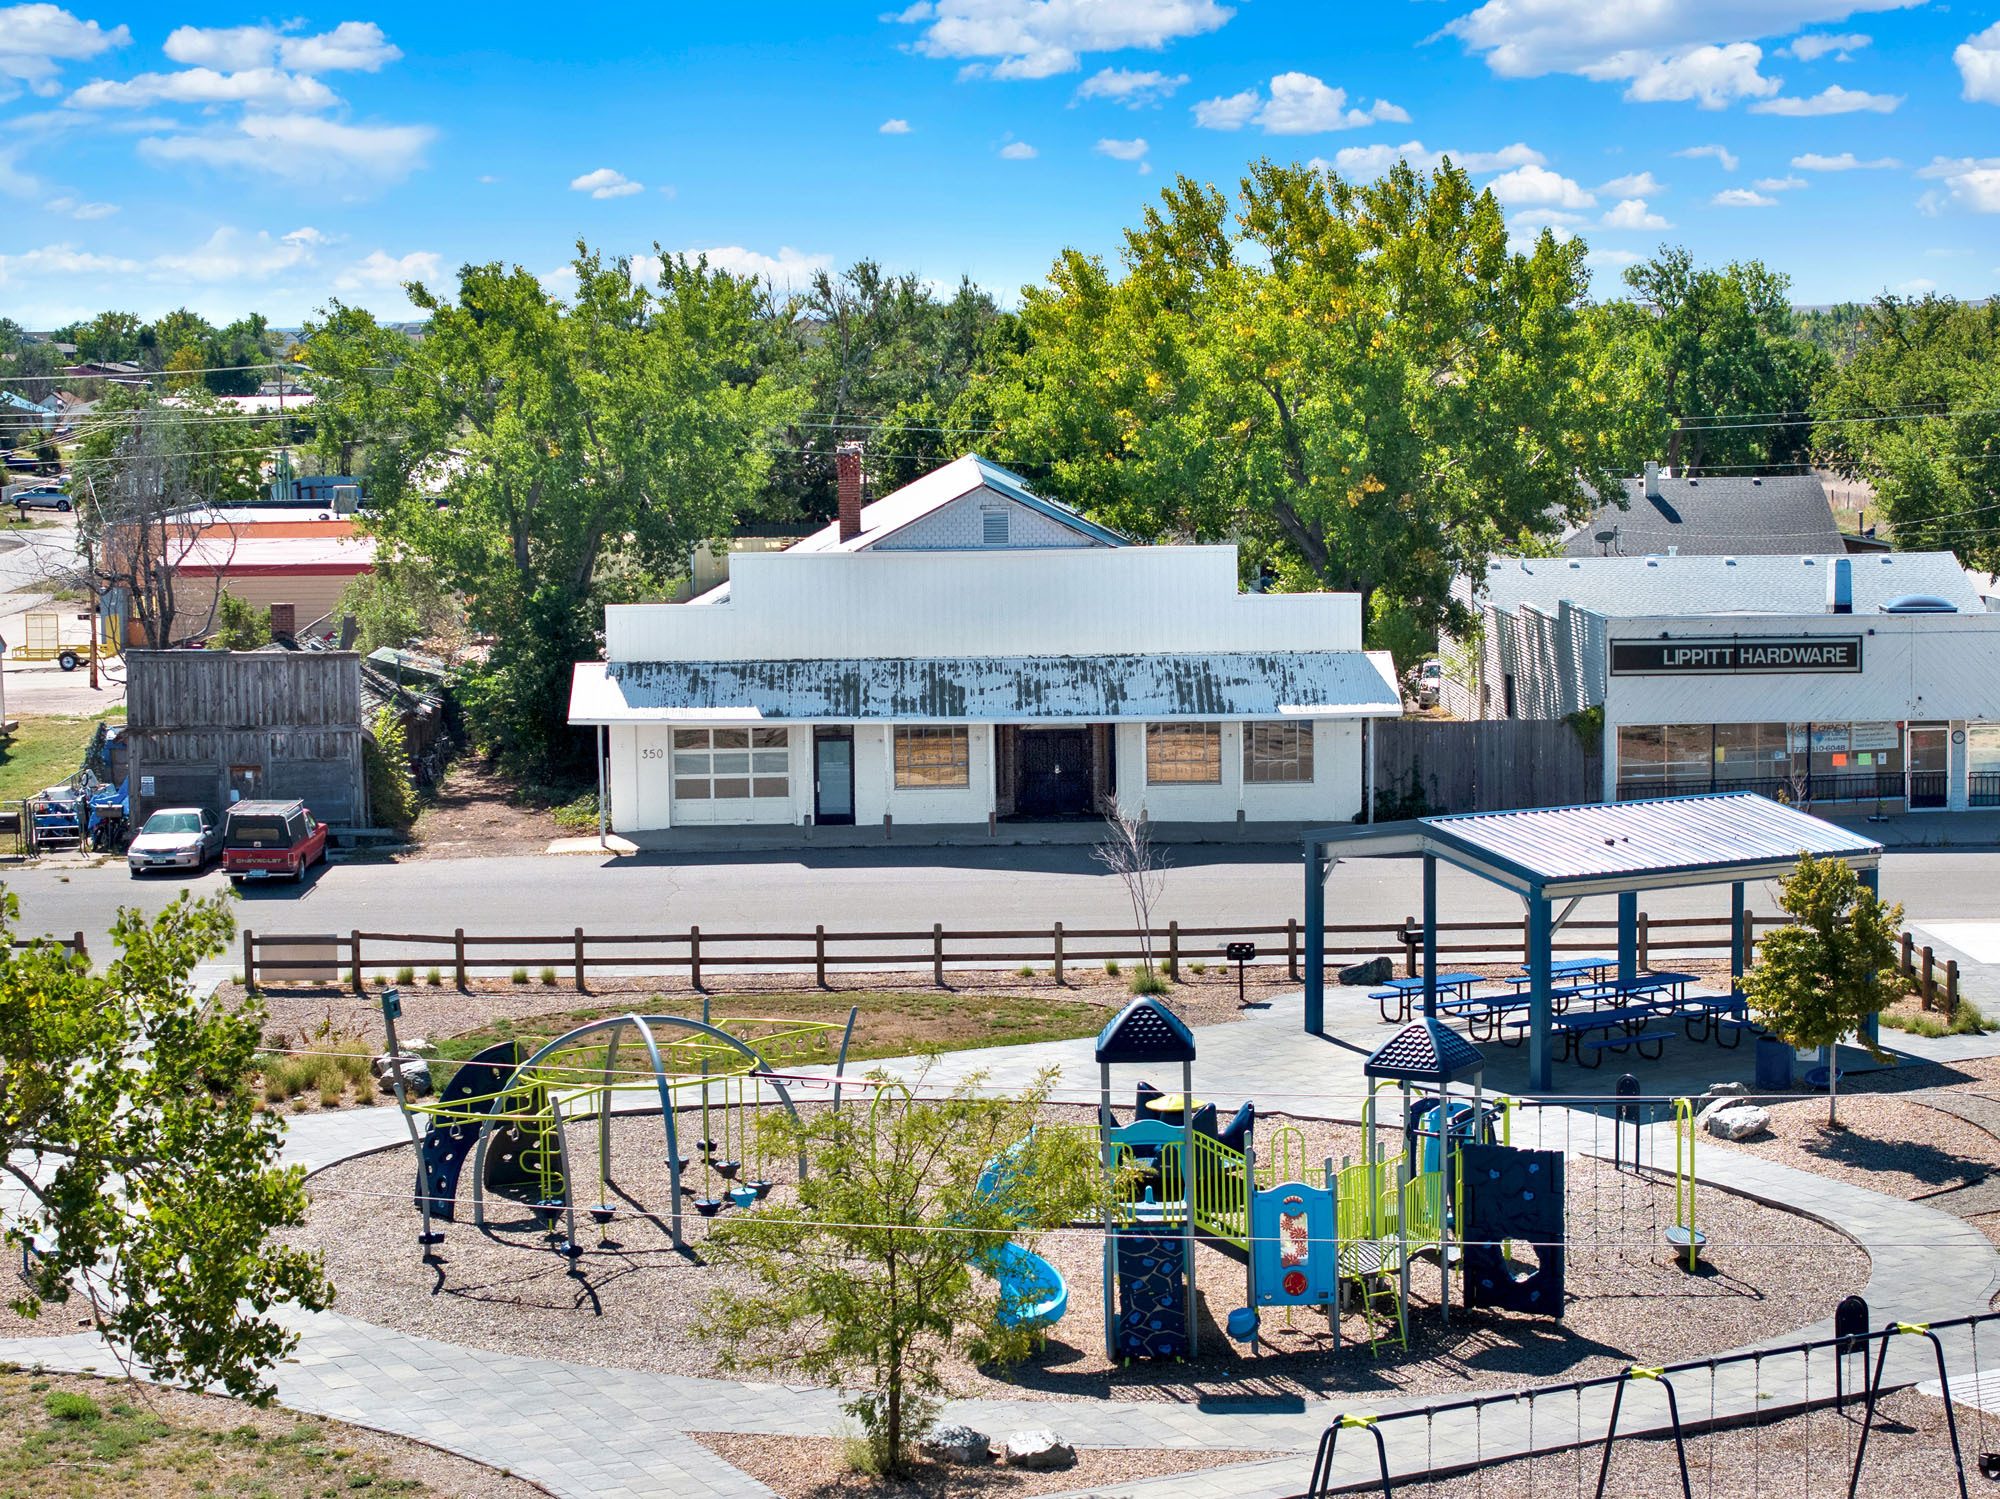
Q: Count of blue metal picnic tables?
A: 6